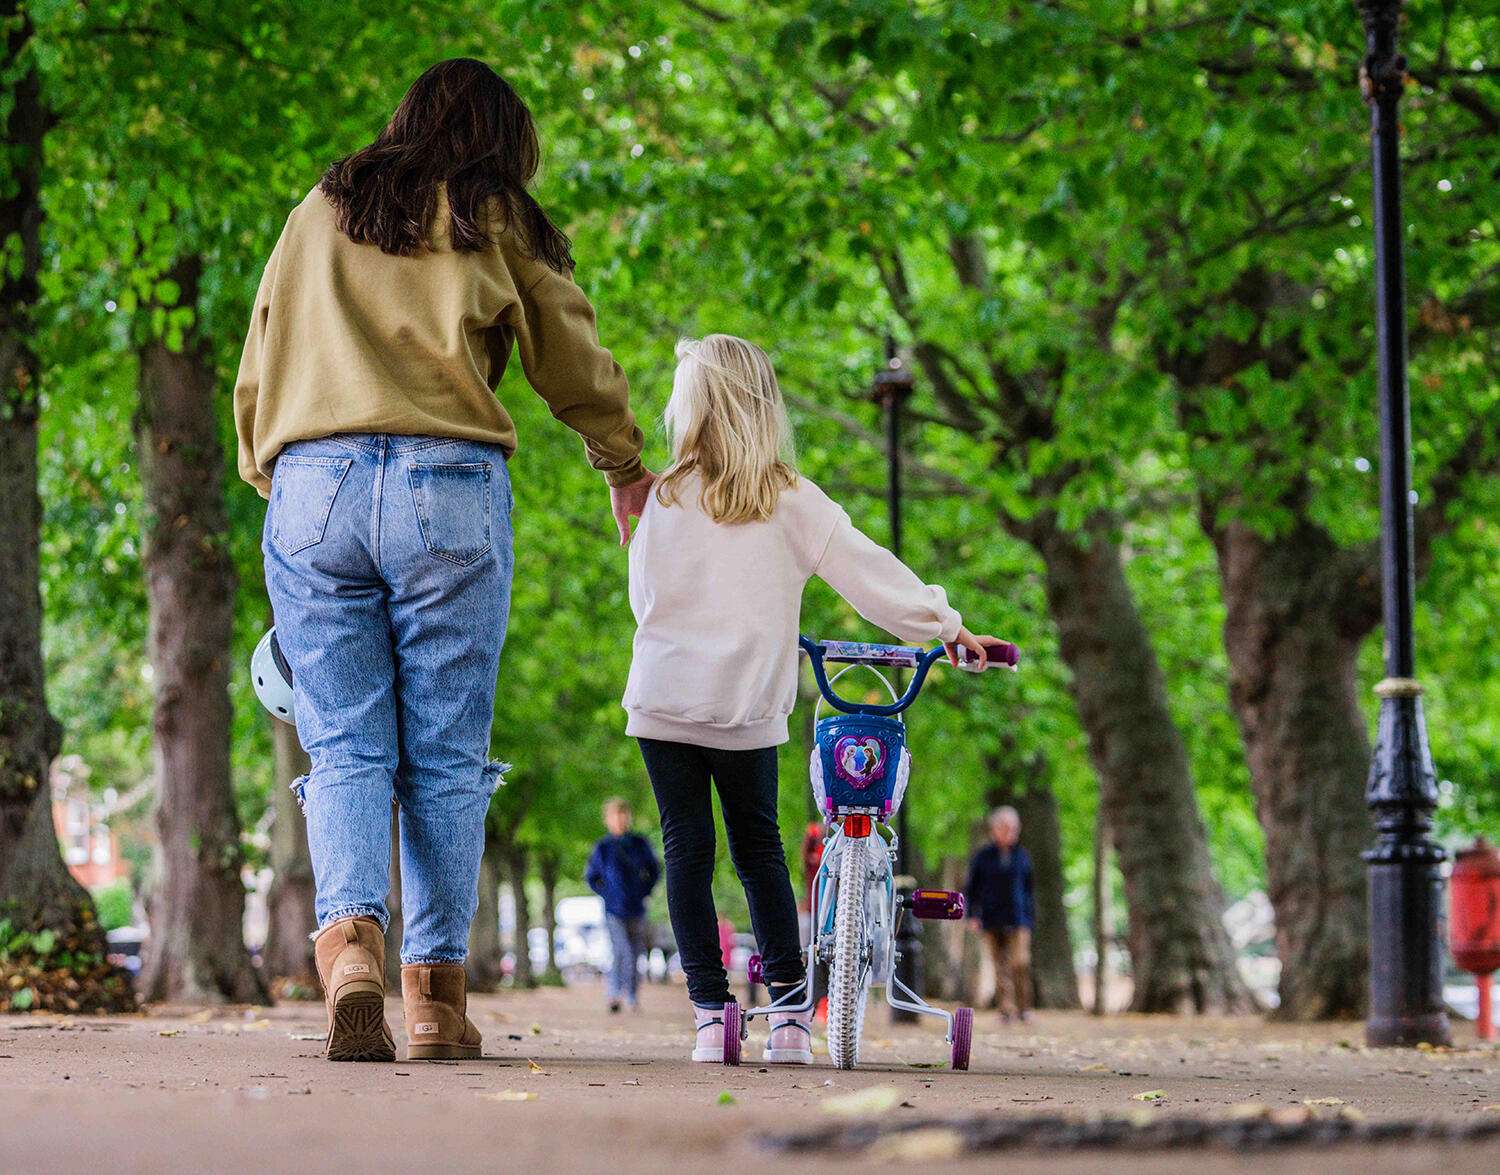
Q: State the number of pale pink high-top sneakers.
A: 2